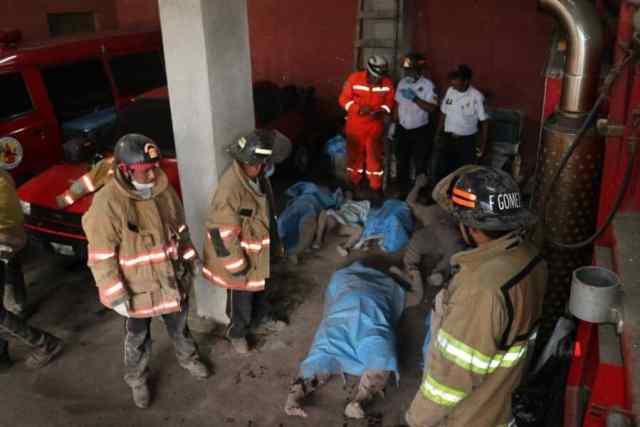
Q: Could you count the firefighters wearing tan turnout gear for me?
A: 3